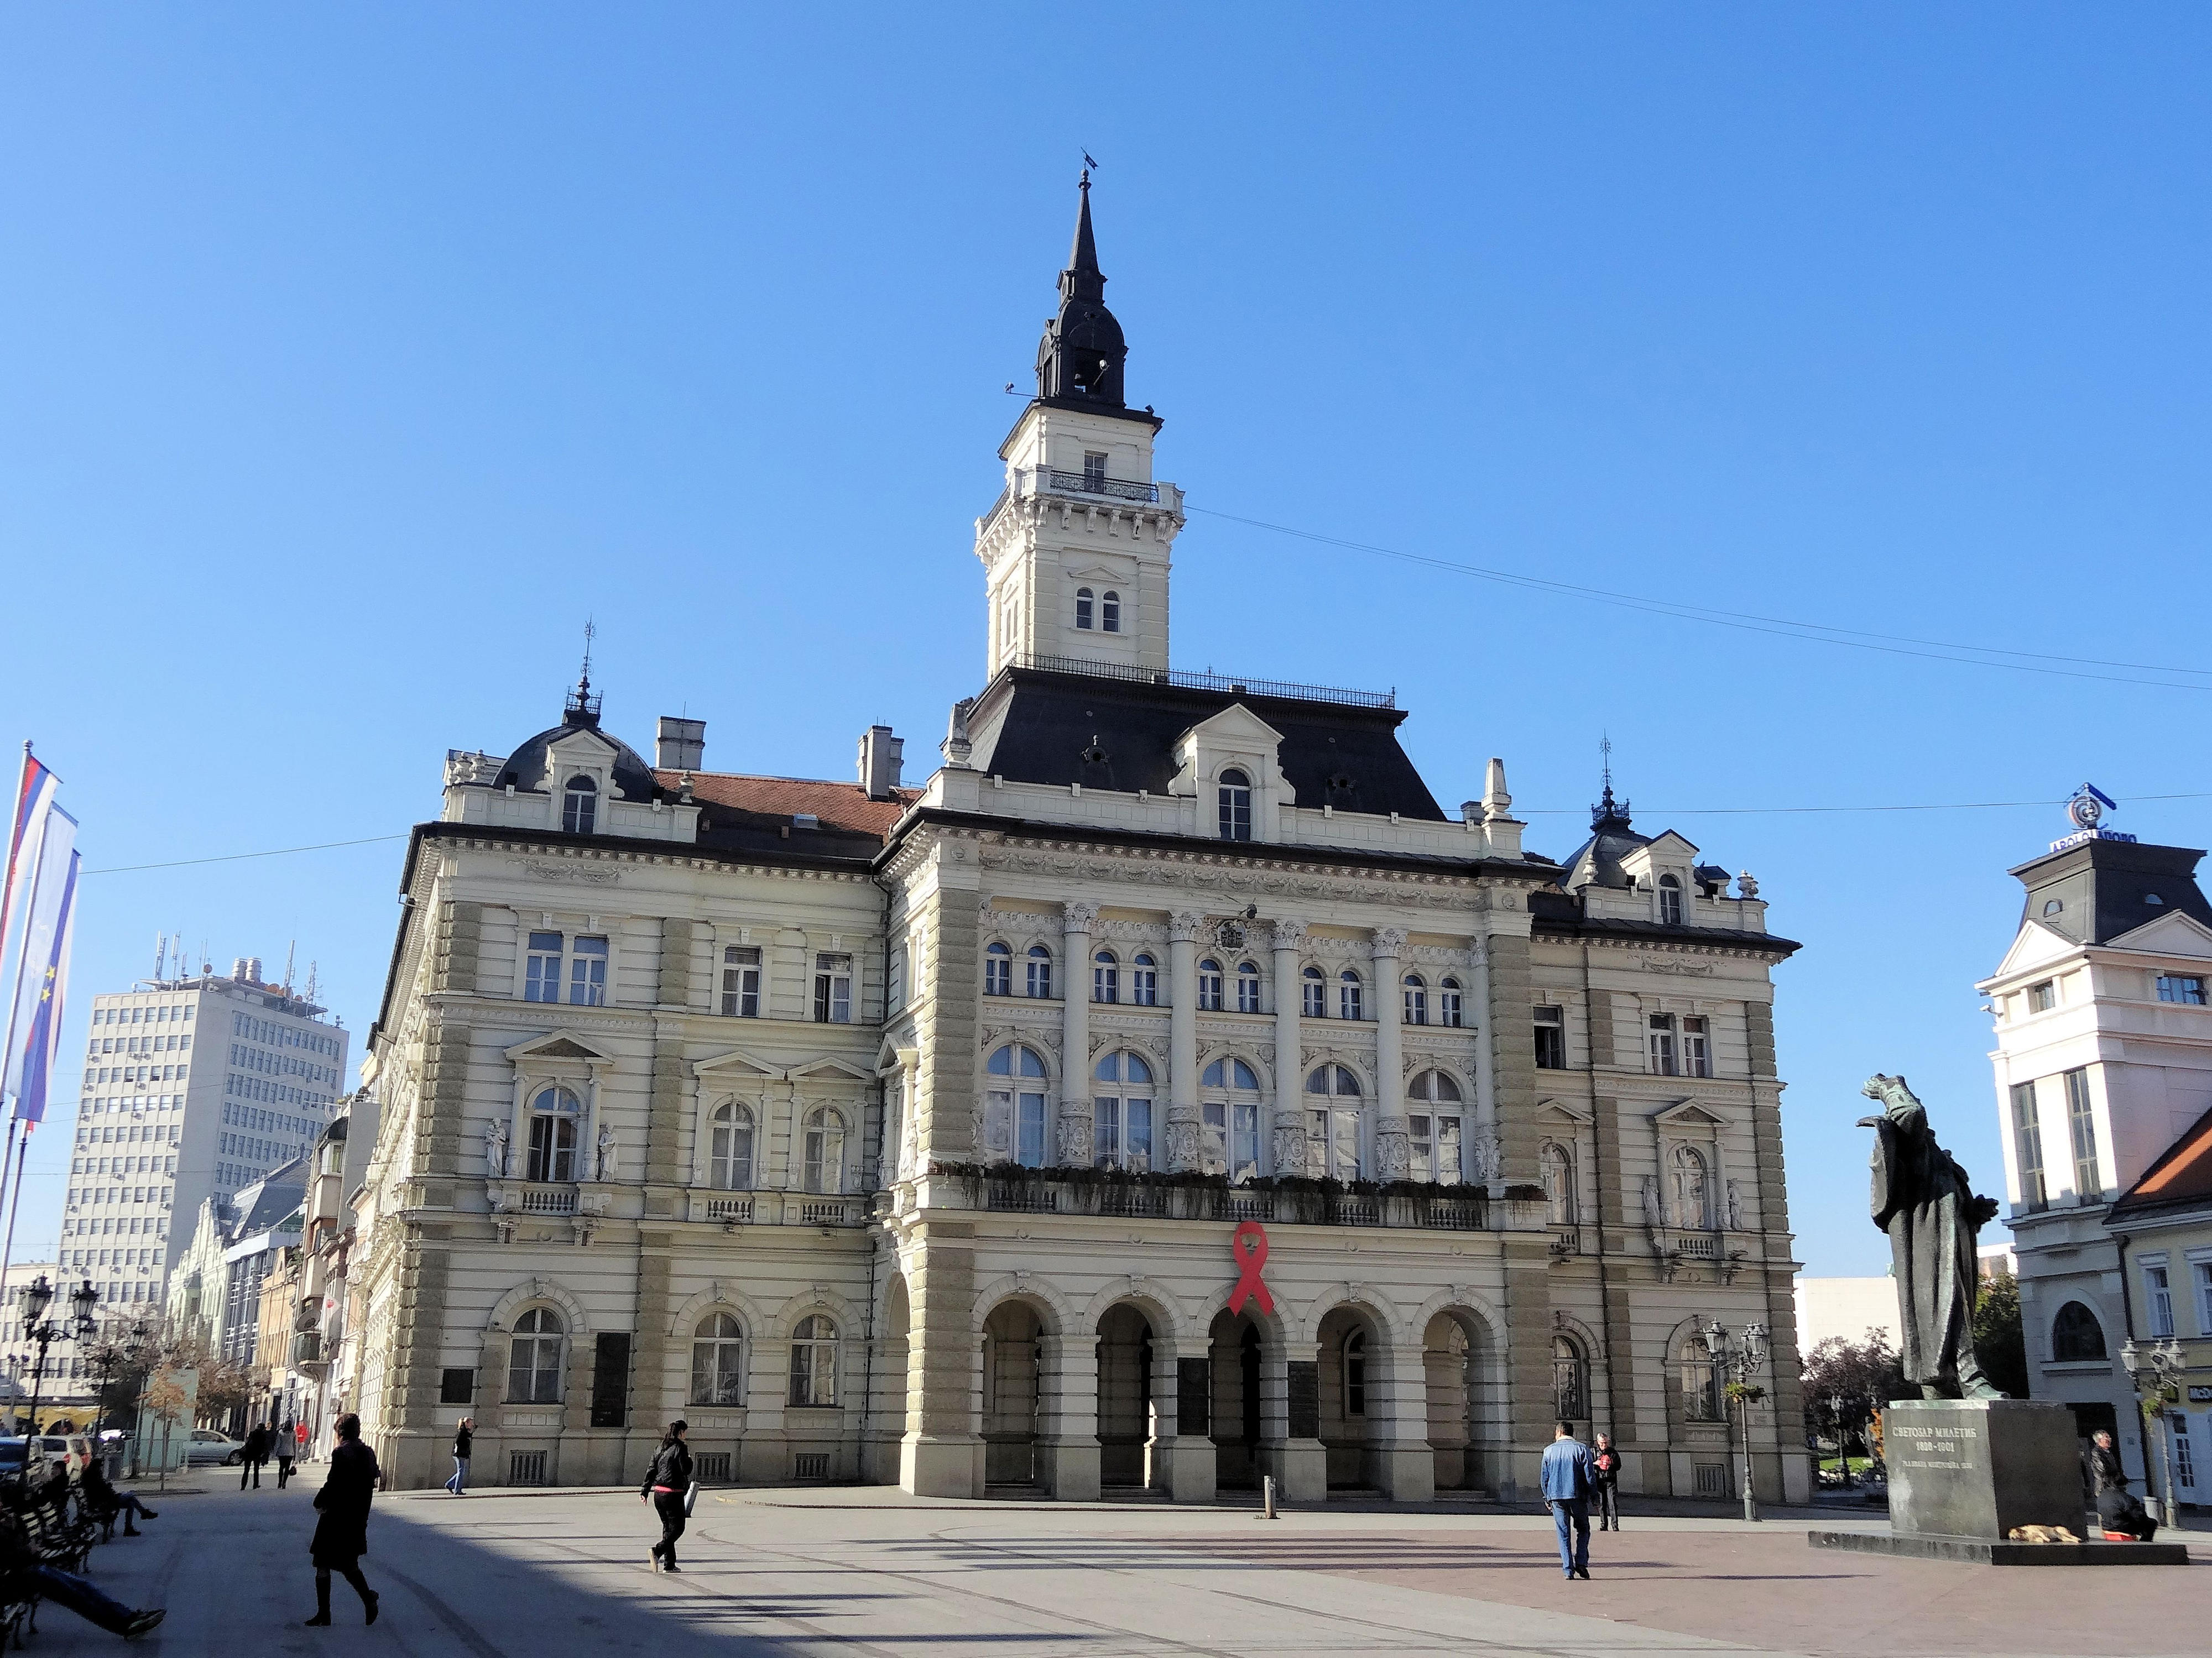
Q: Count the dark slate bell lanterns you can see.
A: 1